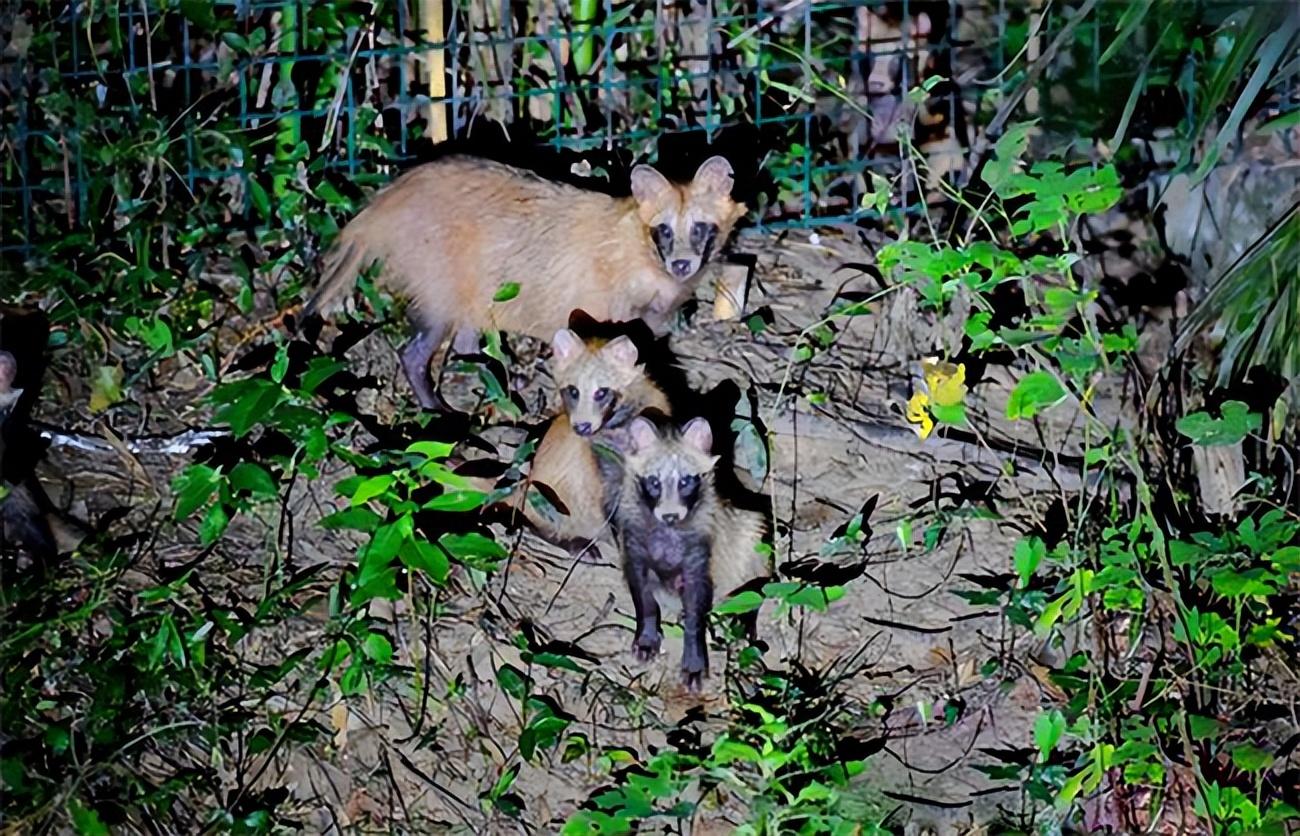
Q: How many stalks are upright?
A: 3